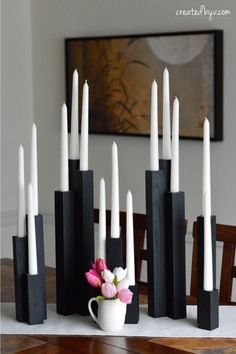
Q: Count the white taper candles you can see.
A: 14